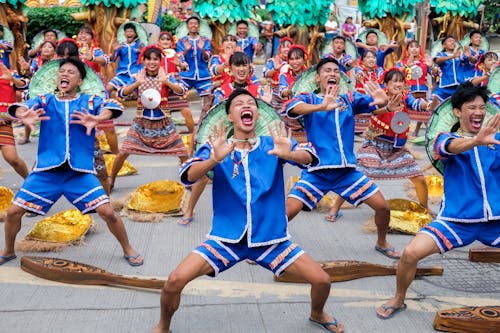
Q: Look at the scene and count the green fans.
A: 14